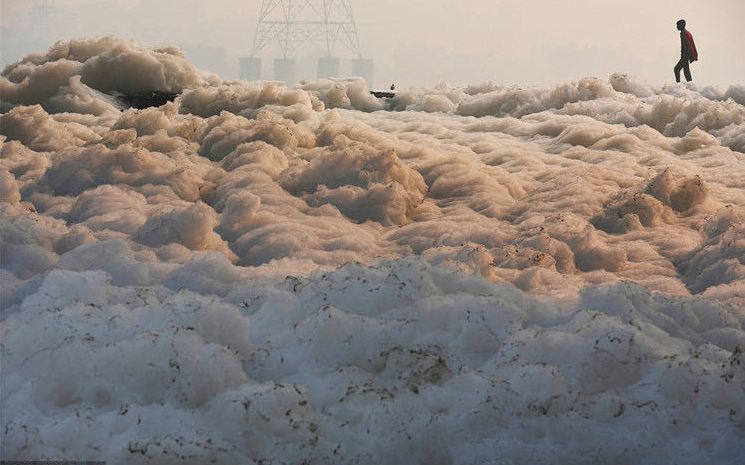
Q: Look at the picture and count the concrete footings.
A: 4